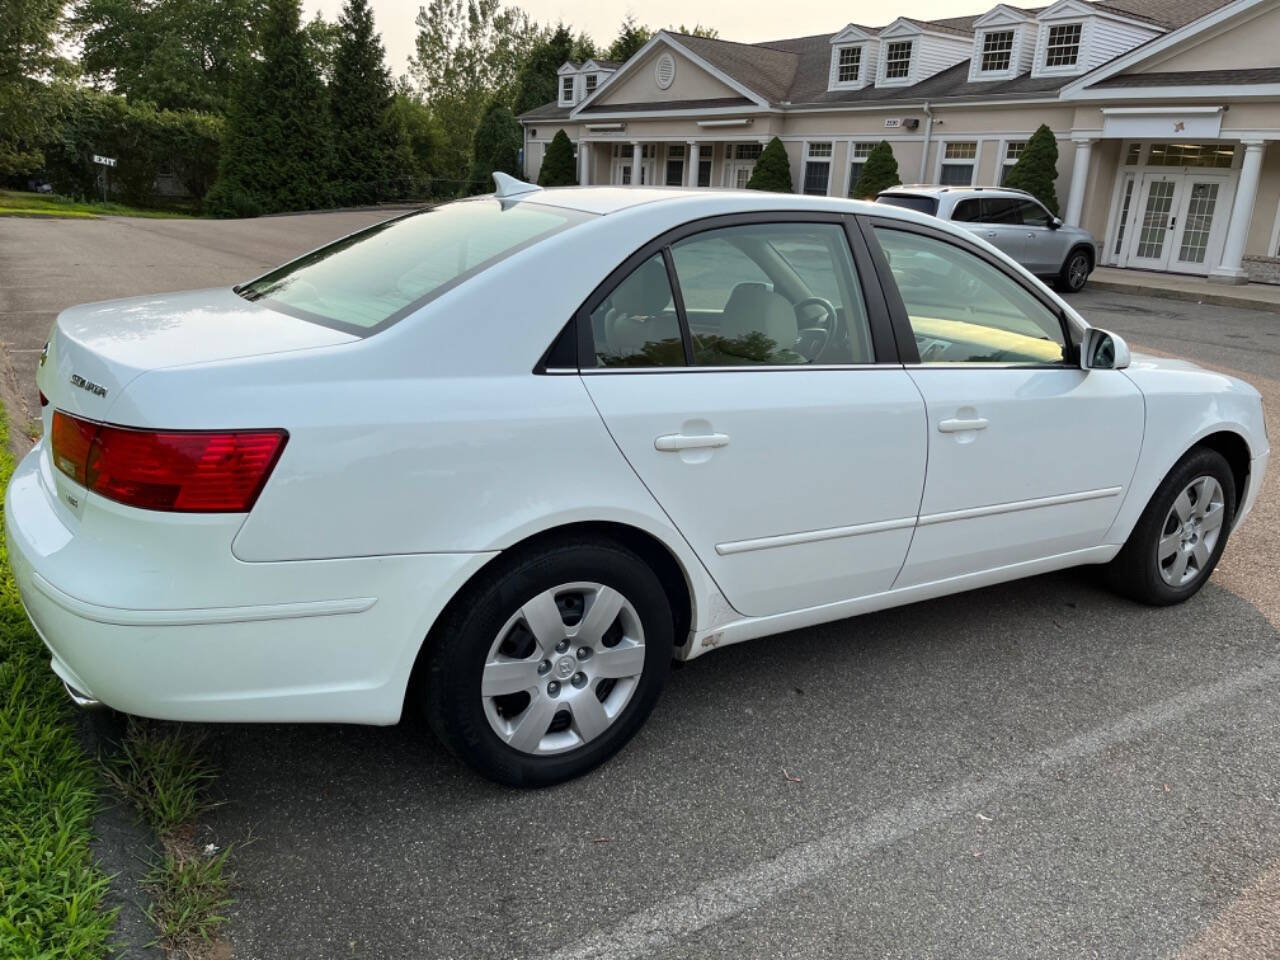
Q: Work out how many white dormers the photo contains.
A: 6